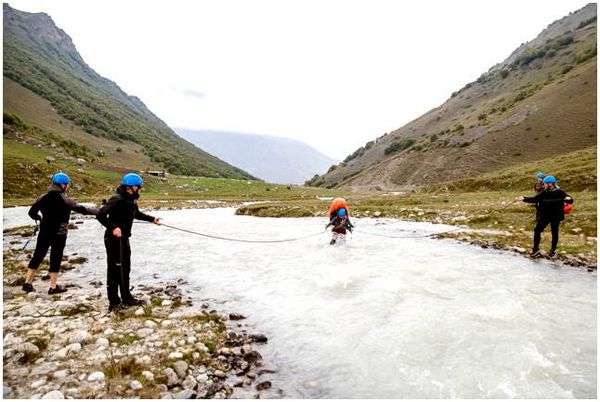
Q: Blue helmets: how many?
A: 5